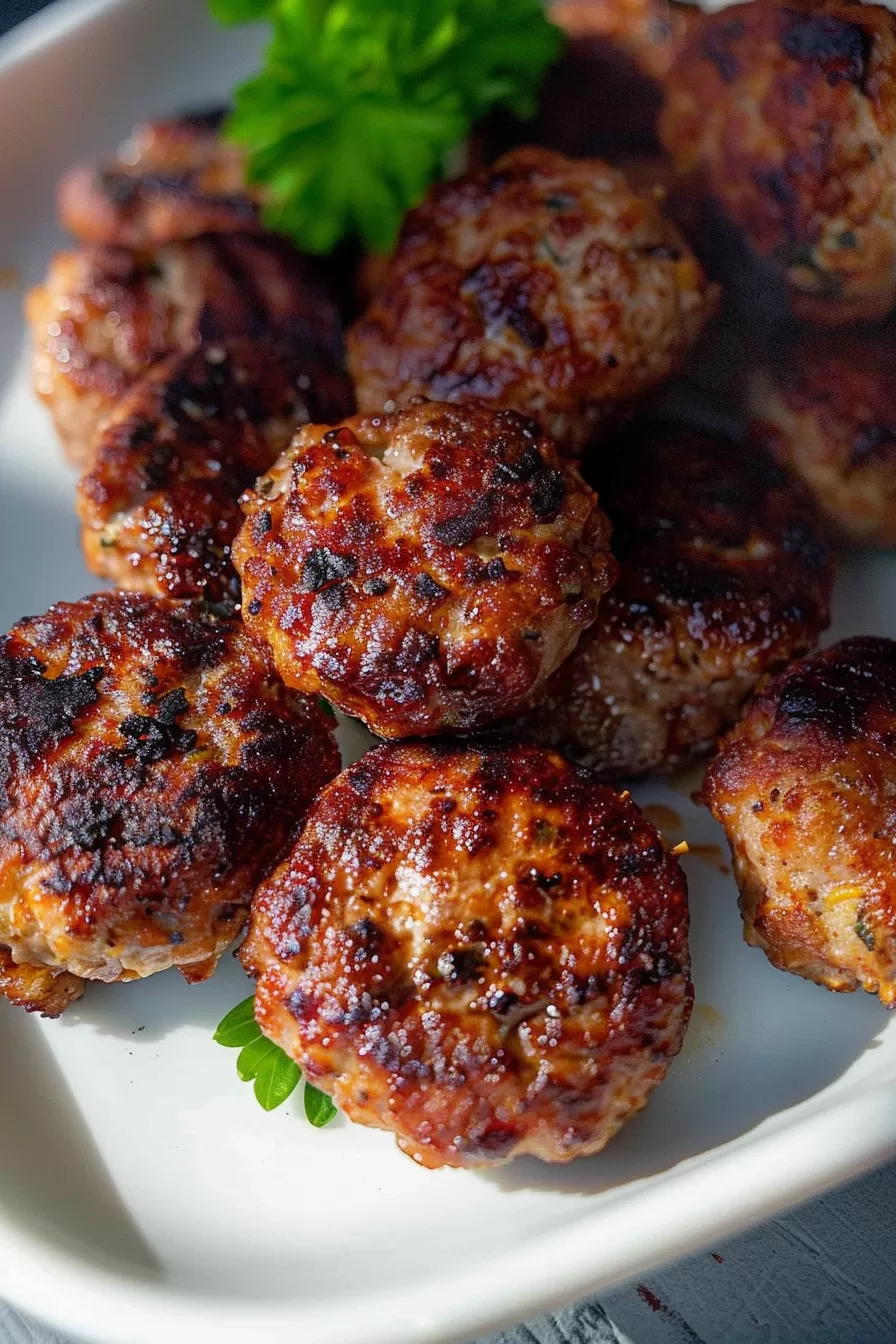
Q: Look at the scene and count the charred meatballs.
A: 12